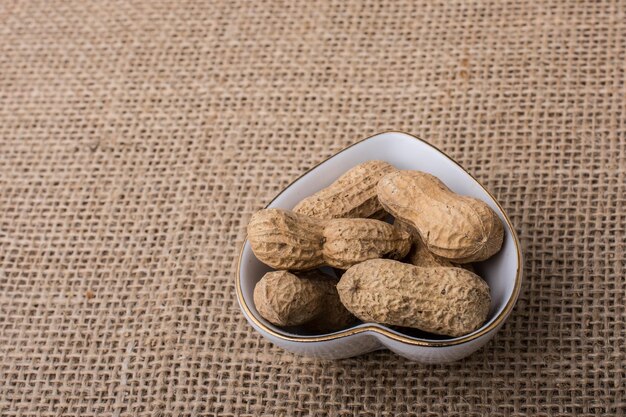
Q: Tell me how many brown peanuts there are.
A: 6